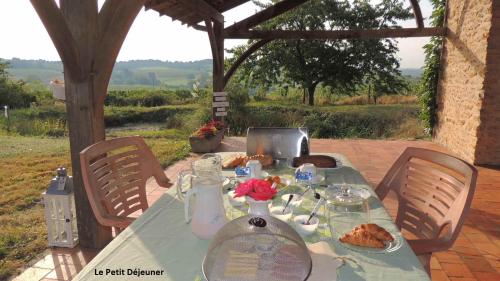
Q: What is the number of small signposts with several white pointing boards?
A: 1